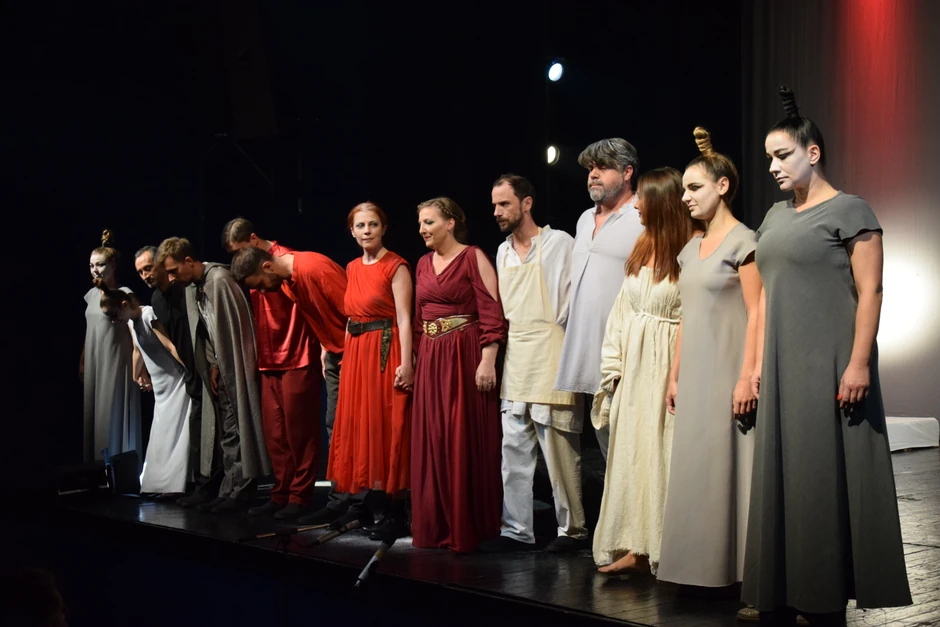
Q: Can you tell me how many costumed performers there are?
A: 13